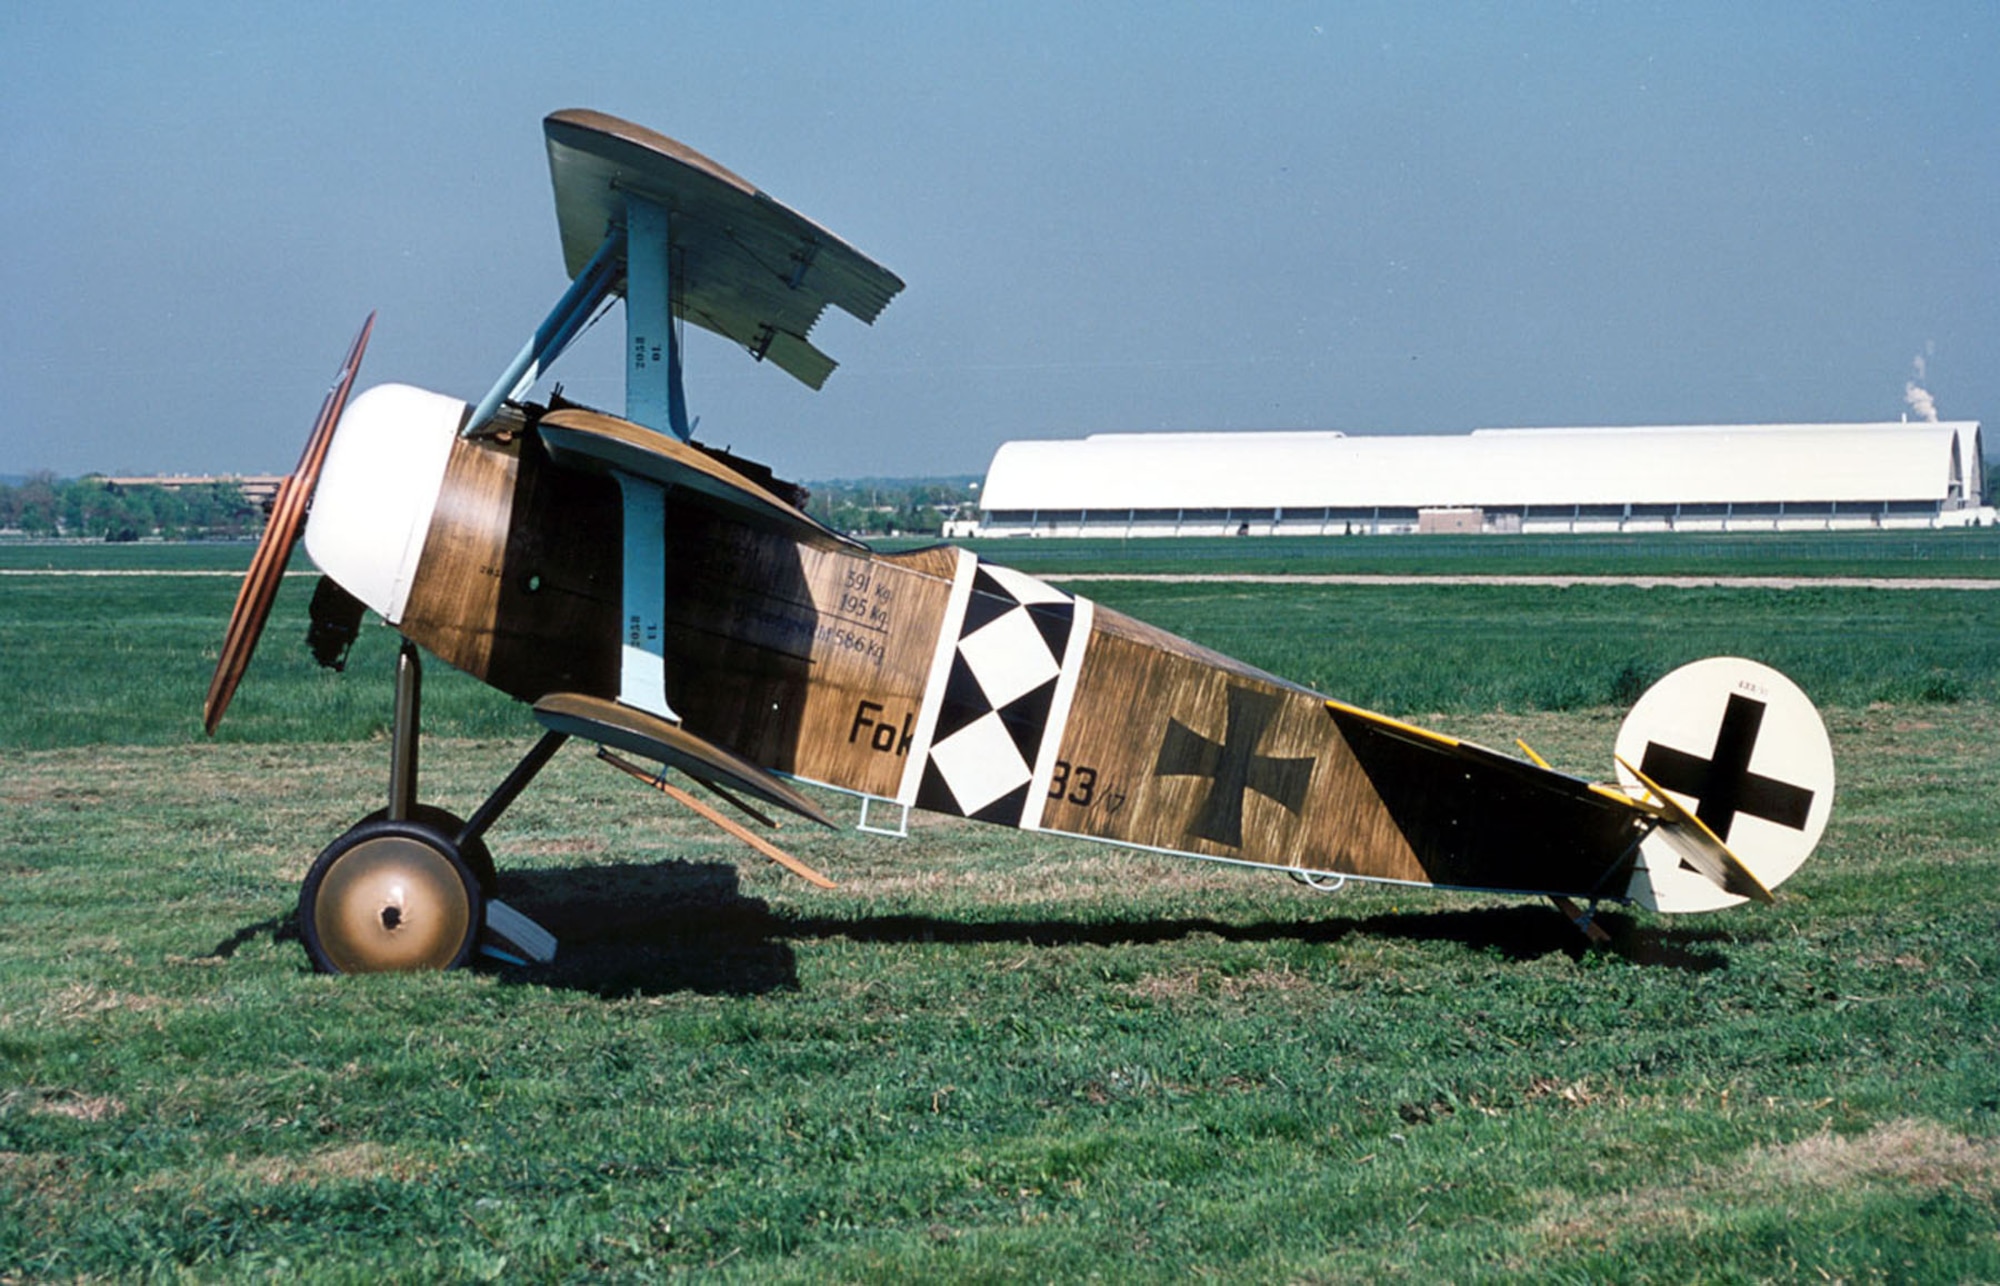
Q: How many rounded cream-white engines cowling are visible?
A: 1